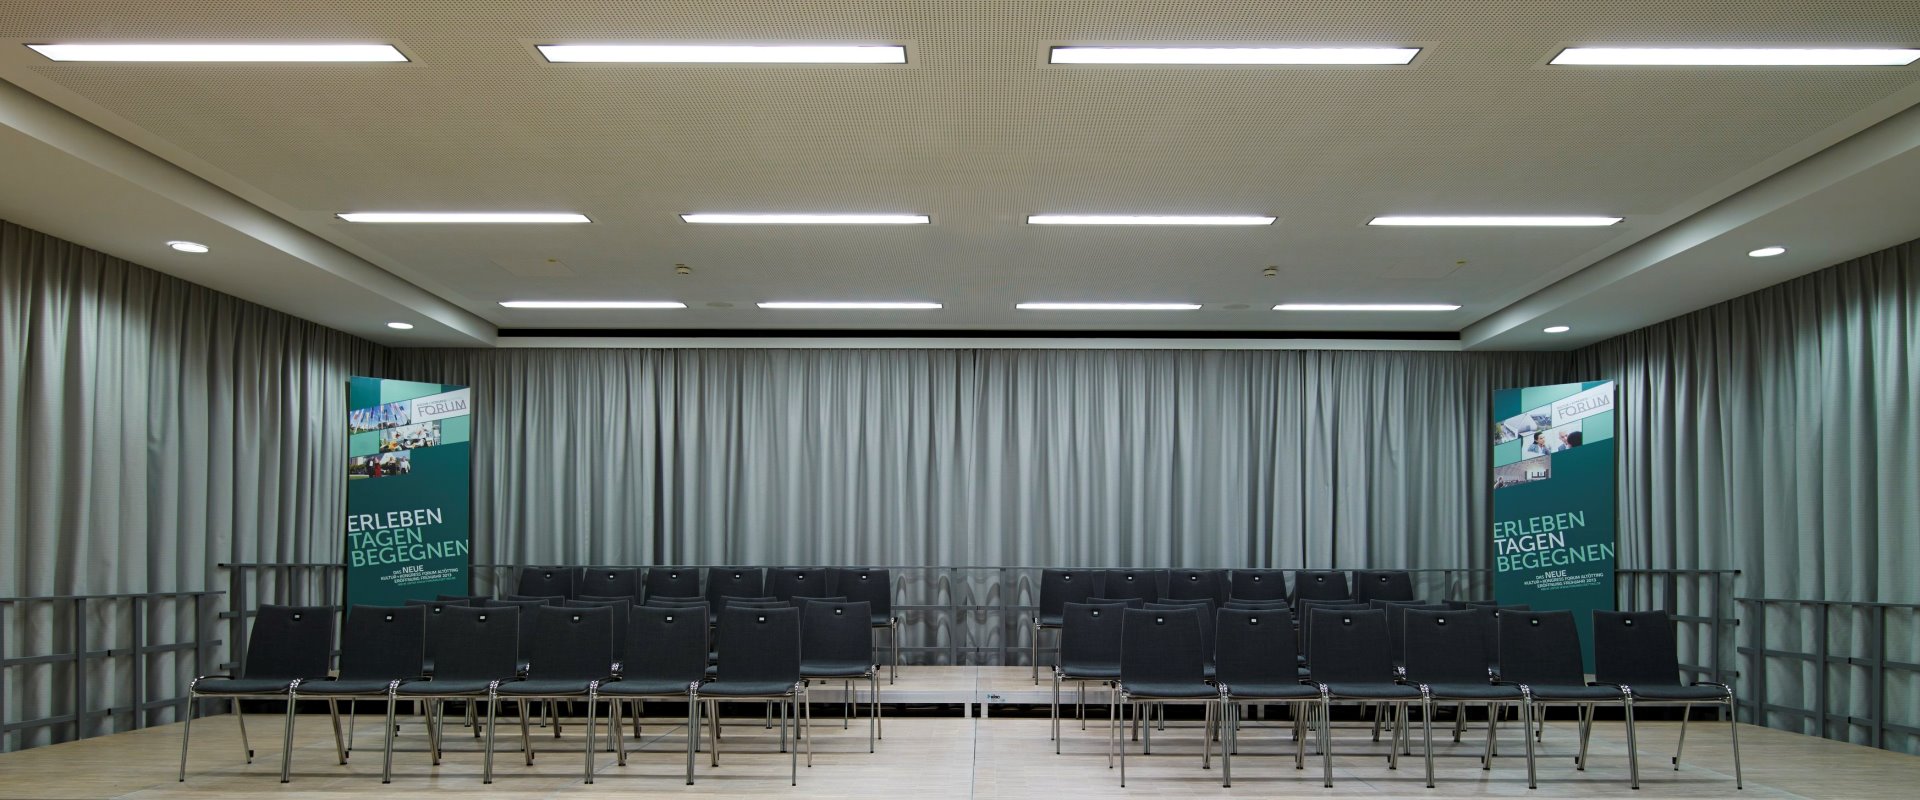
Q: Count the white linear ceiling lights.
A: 12